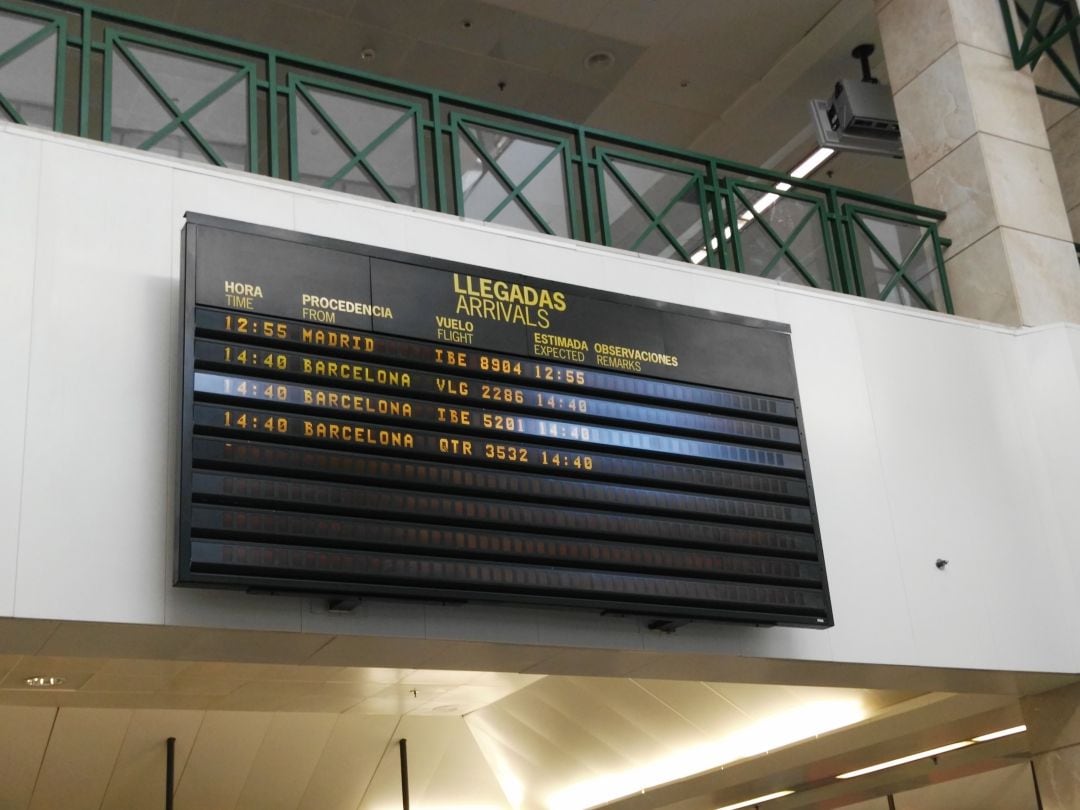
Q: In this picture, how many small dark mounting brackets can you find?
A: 2